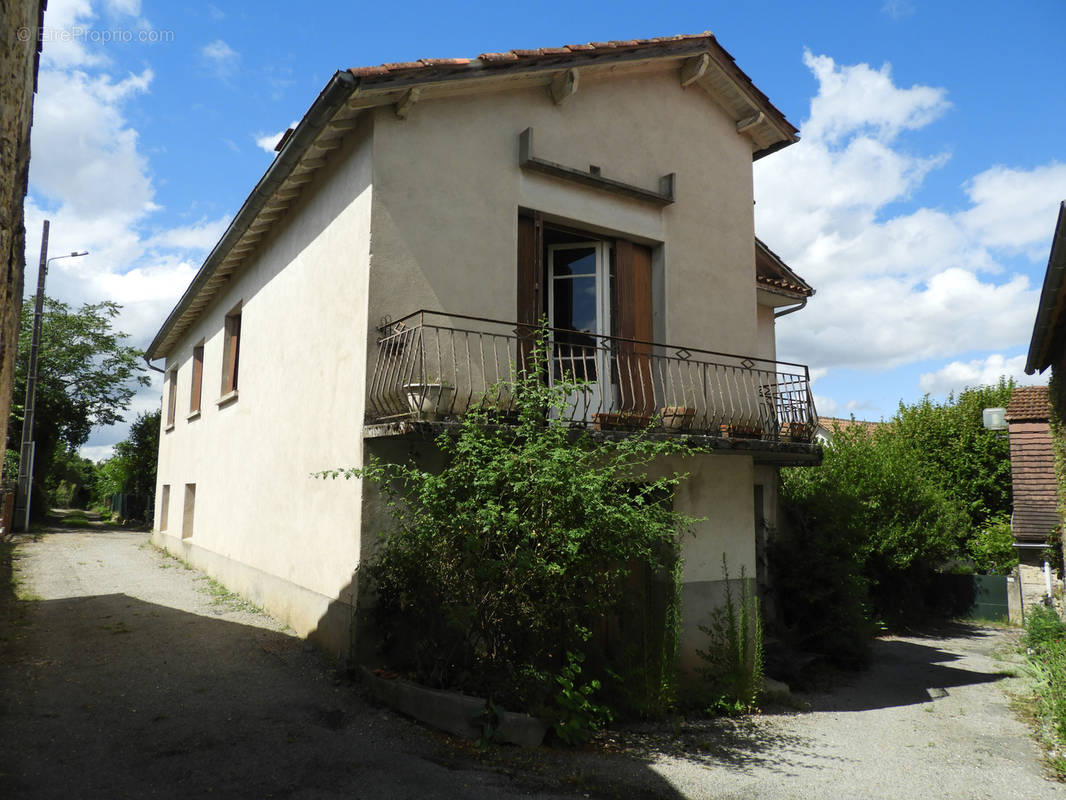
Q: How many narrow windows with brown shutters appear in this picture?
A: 3